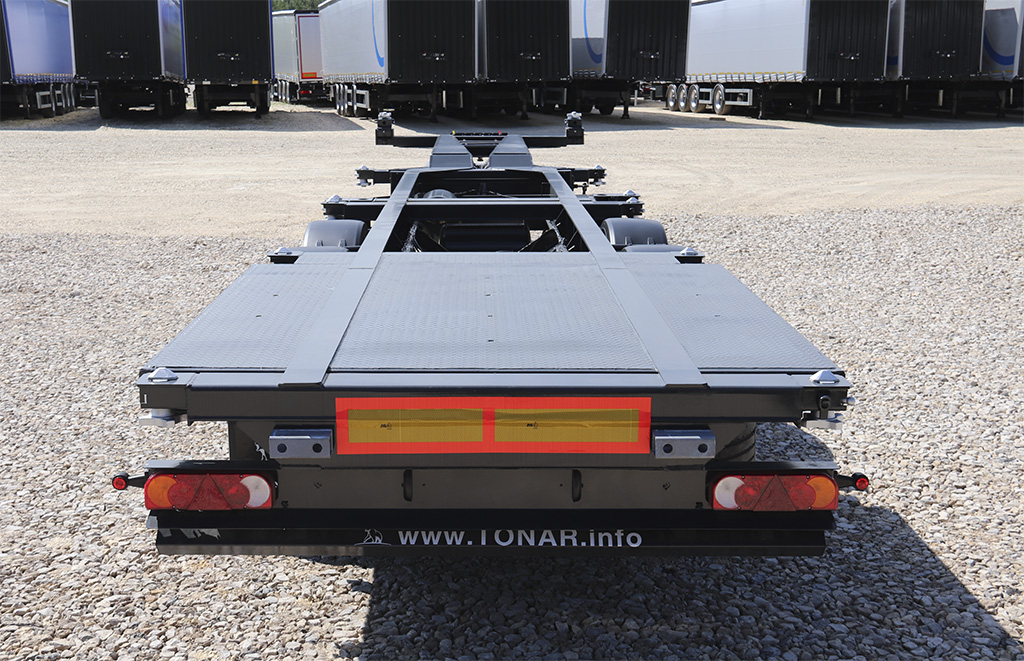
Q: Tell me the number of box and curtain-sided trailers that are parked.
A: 10